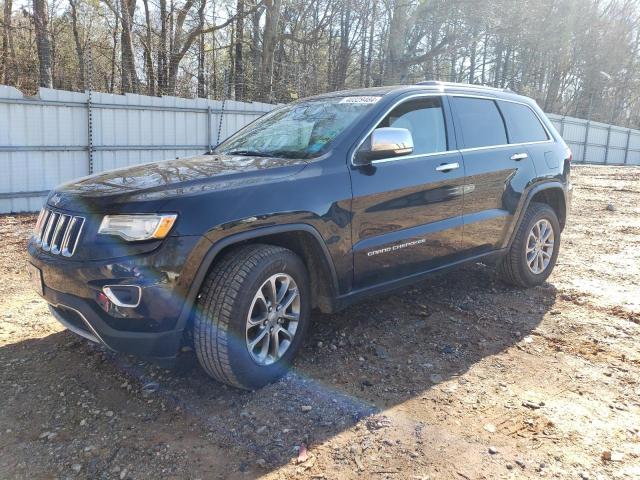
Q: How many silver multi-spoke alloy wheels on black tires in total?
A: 2